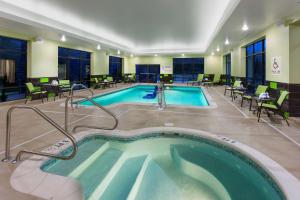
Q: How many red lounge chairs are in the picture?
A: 0